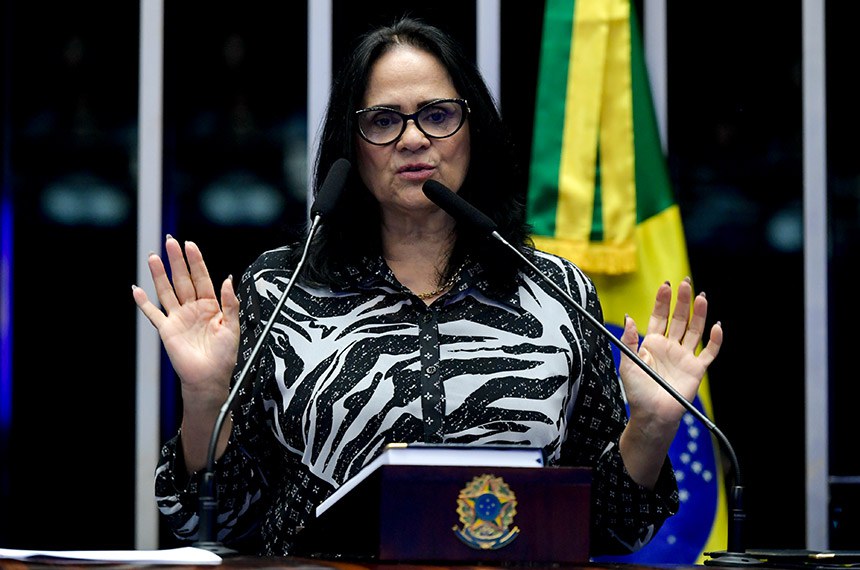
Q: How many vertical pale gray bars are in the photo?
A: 5